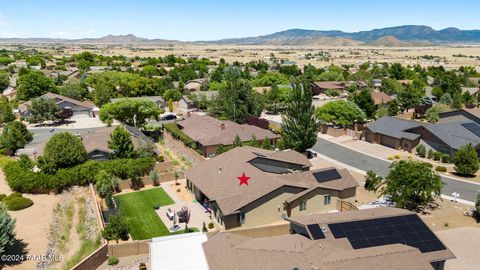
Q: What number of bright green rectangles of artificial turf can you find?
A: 1